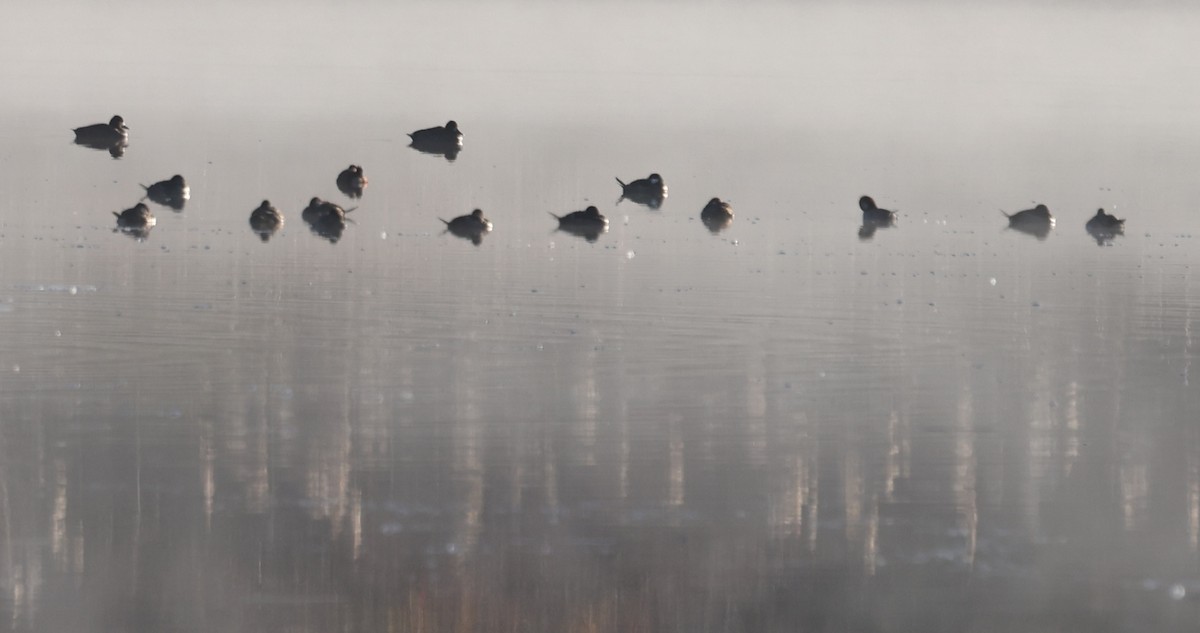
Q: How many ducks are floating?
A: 14